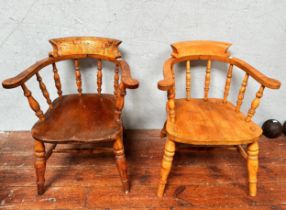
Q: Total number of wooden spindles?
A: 14